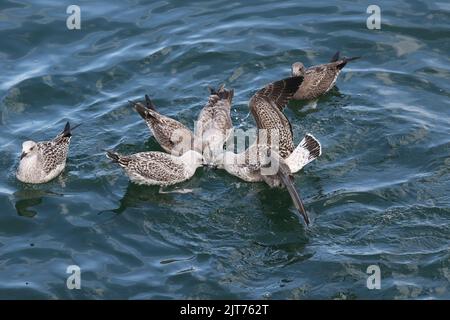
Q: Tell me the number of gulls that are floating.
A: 6